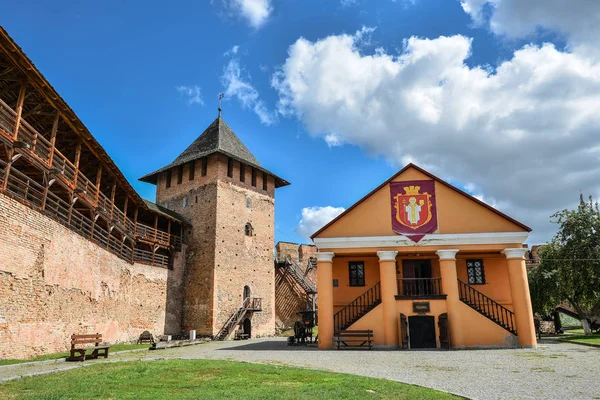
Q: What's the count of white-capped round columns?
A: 4